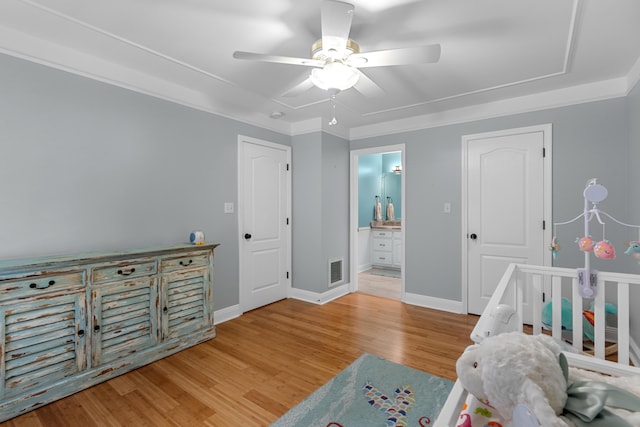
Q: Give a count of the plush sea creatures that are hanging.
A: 4